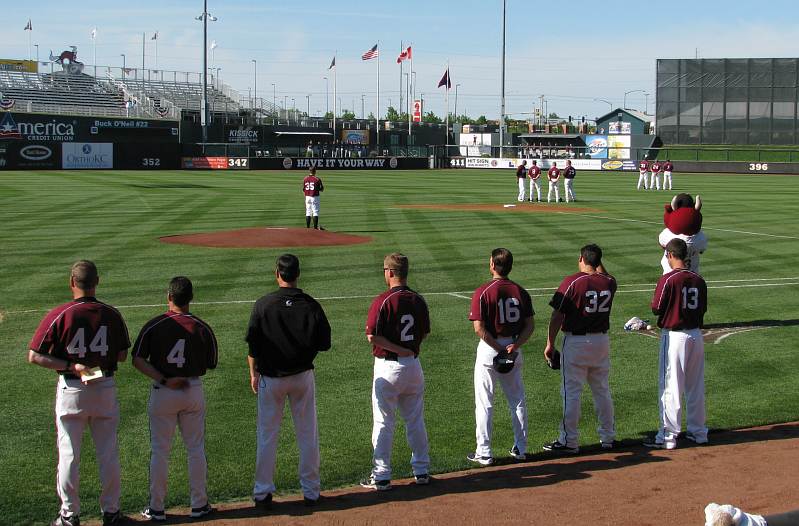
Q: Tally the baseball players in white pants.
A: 15